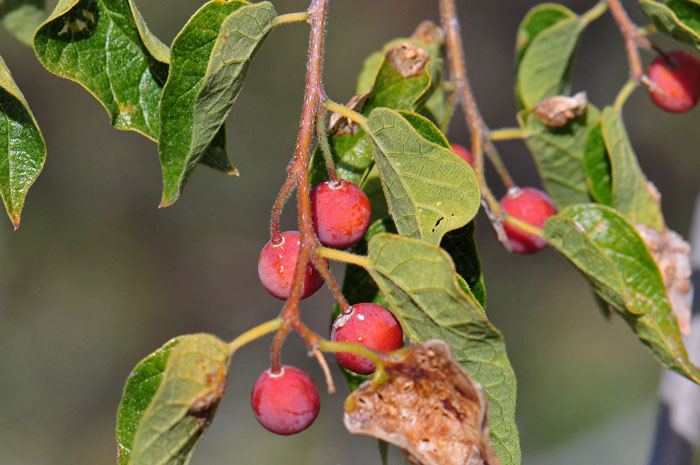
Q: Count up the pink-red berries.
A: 7